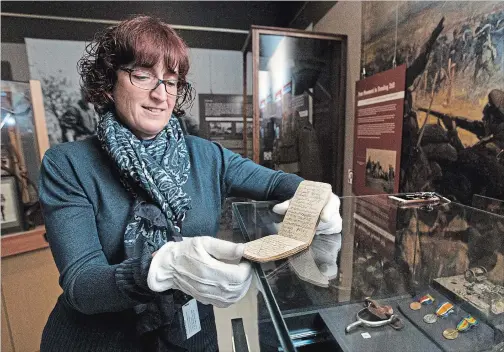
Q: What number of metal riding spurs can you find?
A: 1